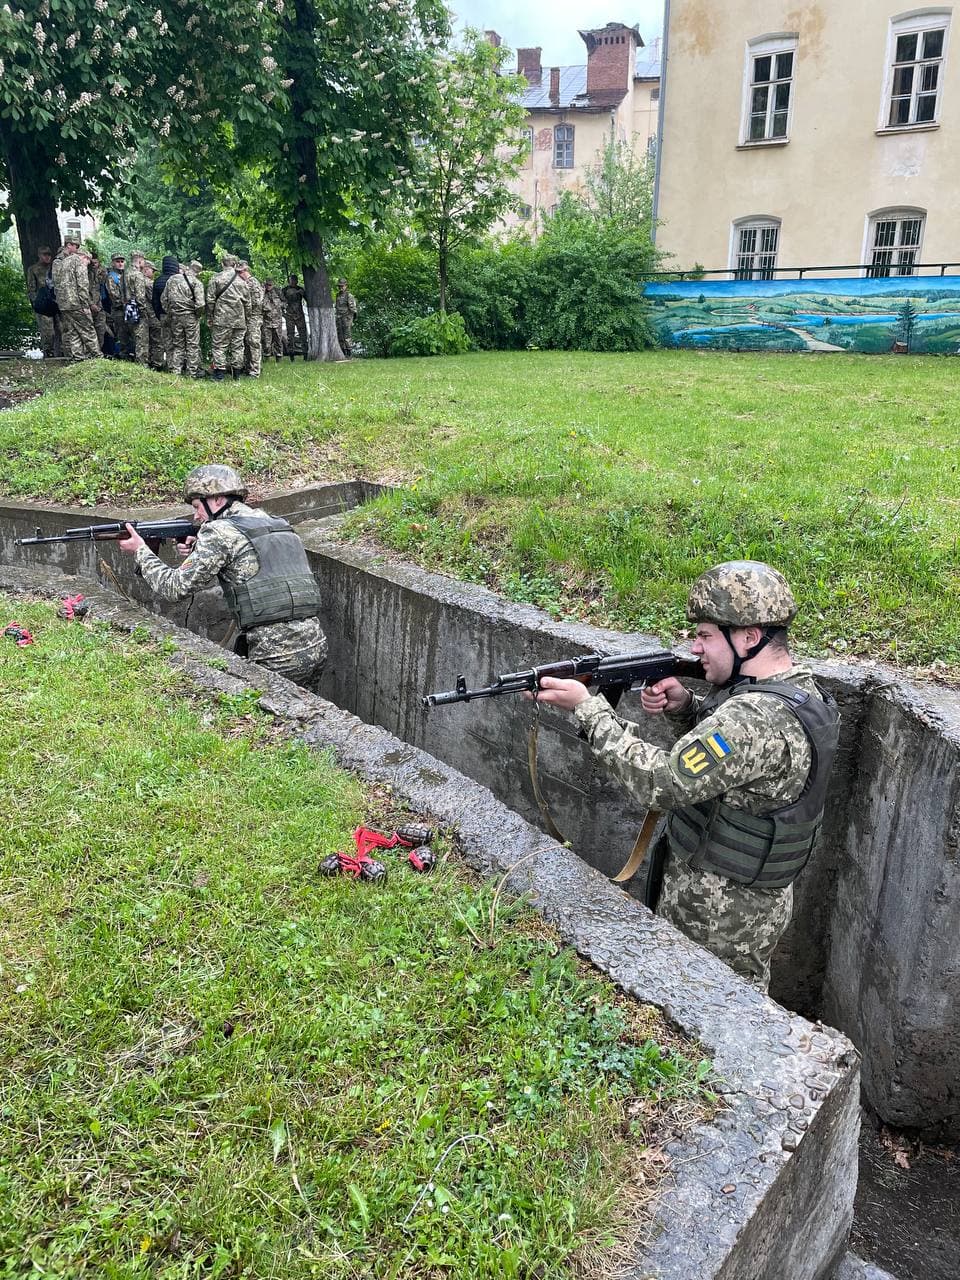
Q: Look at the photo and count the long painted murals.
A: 1